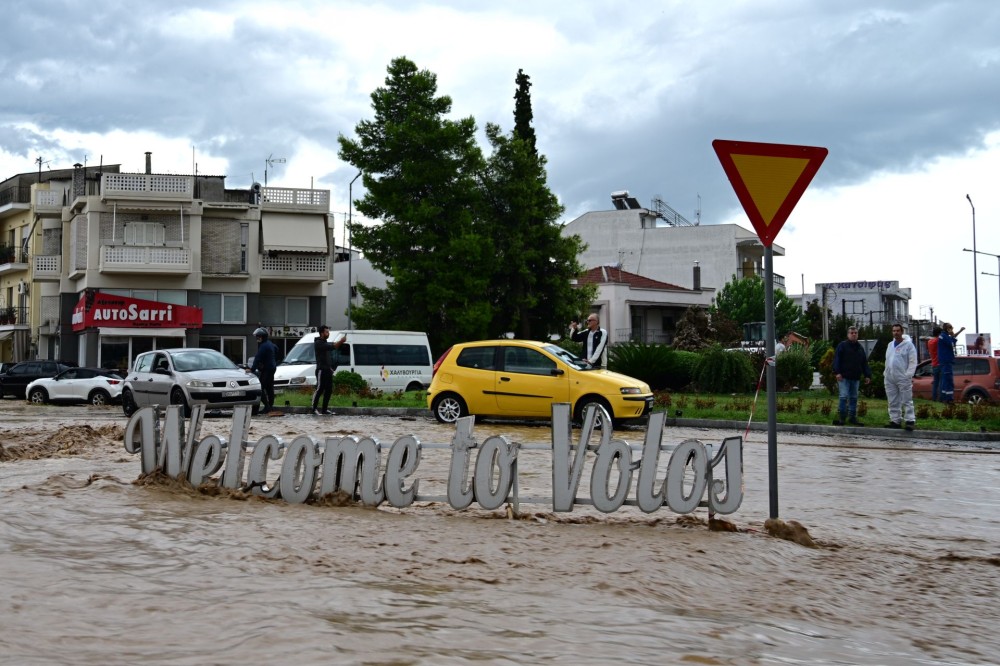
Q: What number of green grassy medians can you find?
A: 1